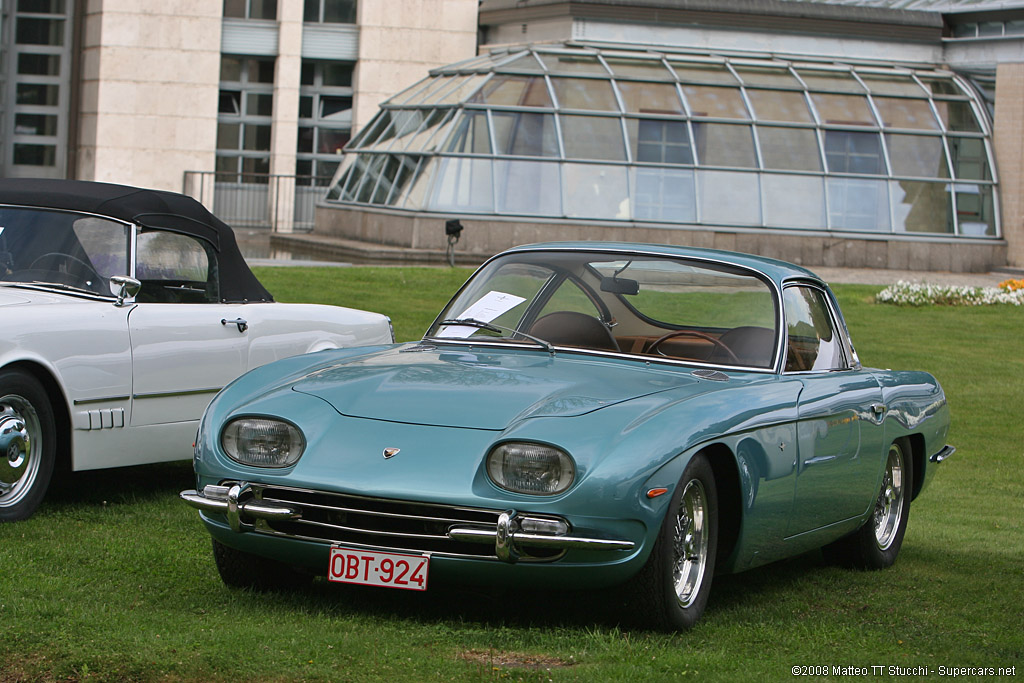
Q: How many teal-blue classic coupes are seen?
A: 1